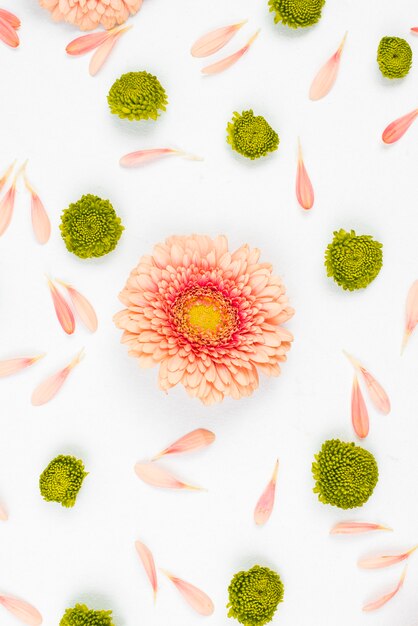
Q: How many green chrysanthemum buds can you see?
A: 10